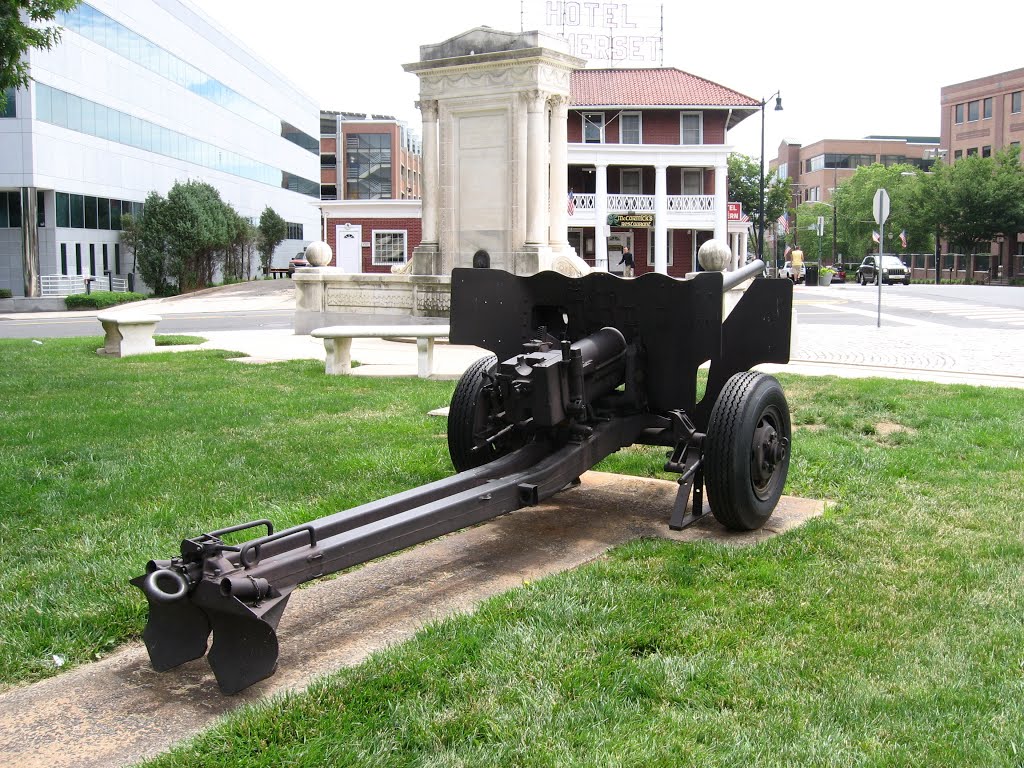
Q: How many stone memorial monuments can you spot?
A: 1